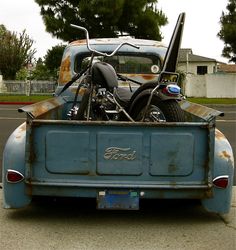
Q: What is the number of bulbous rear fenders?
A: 2